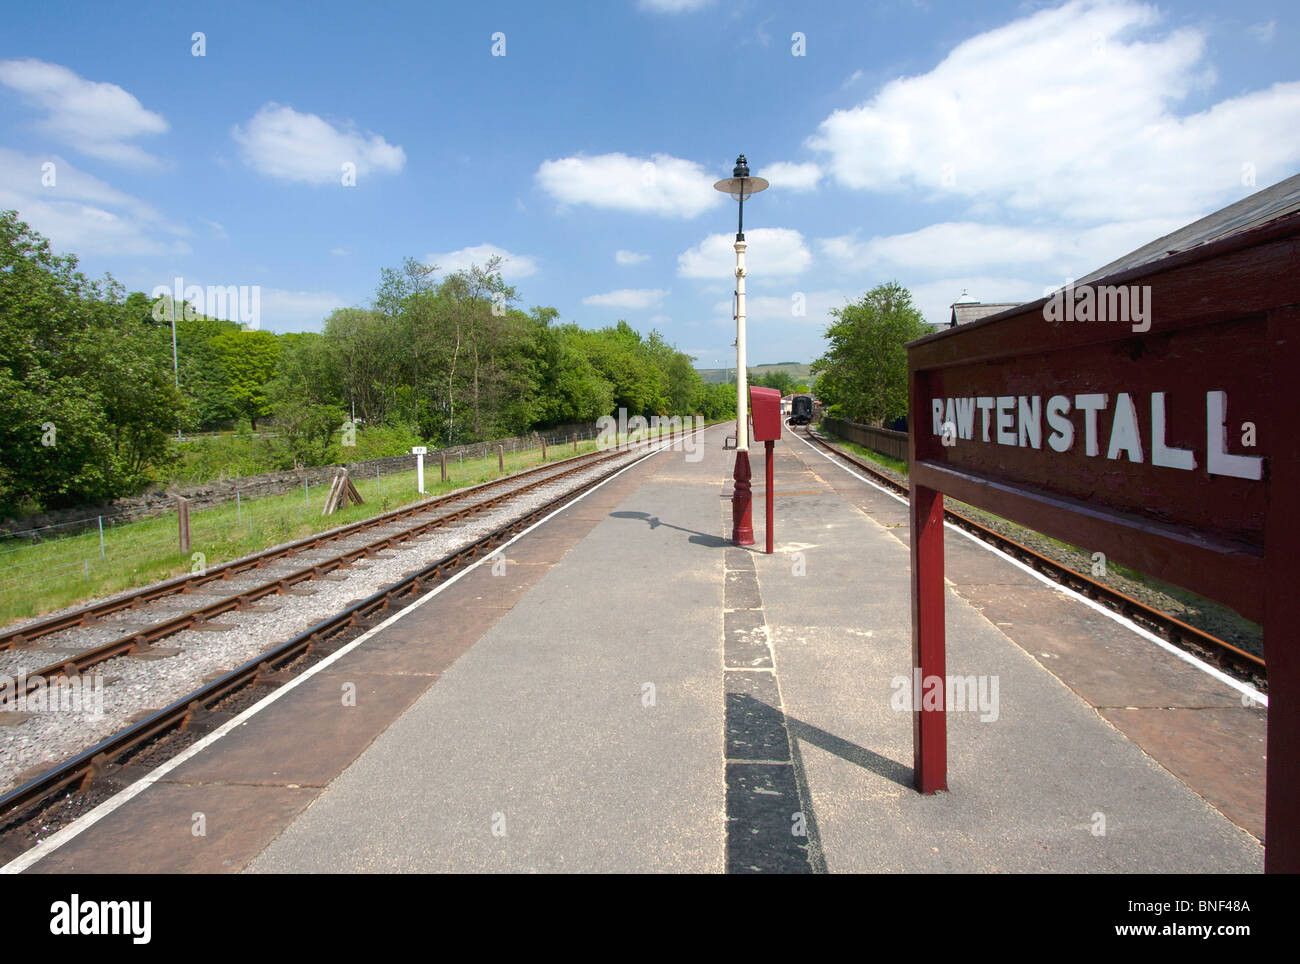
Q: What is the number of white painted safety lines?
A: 2